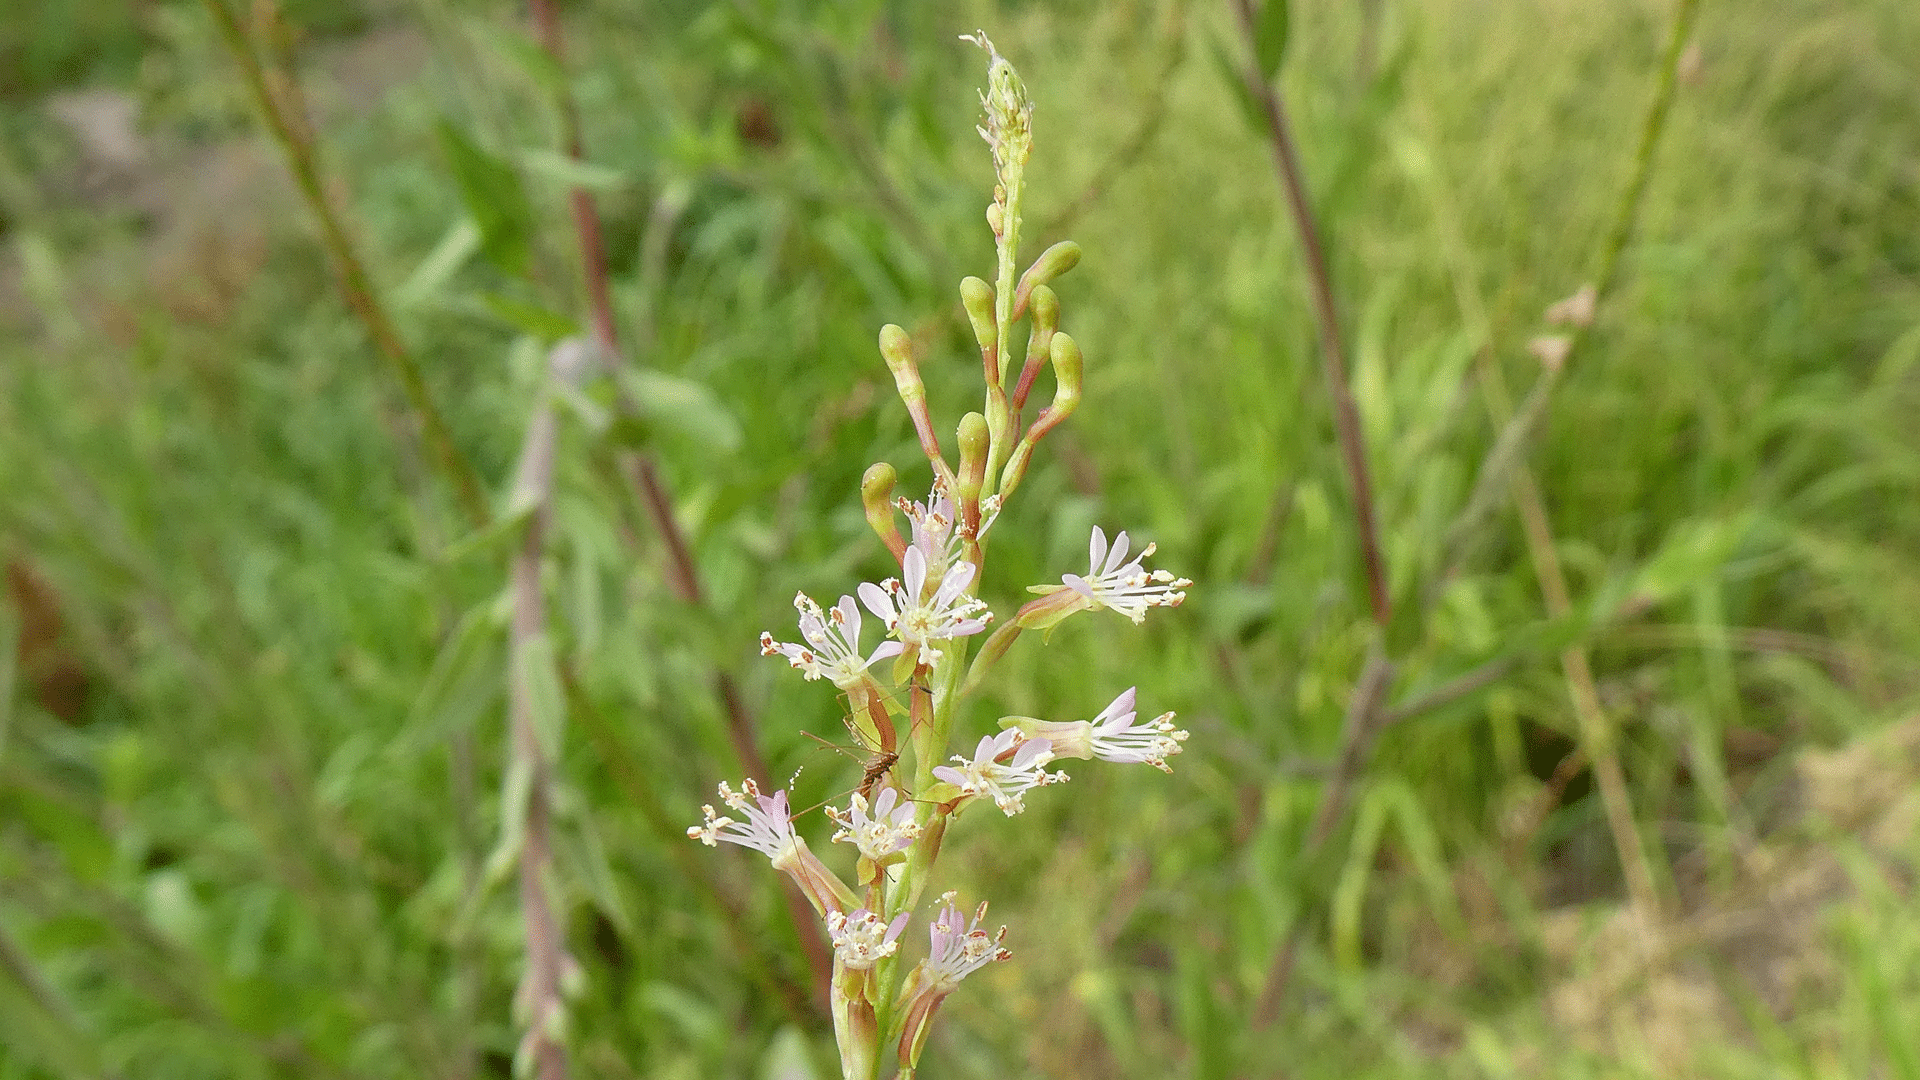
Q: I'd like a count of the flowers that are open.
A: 10